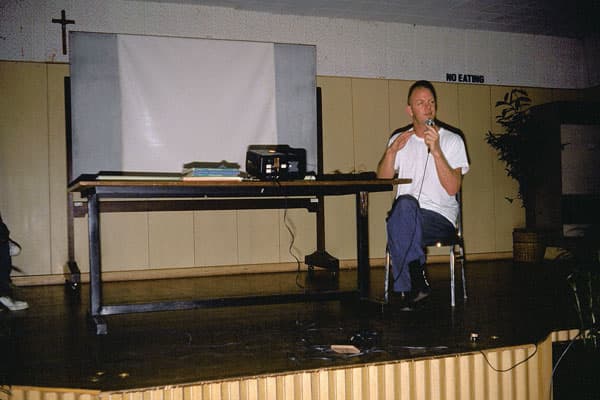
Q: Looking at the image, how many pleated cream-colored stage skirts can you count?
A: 1